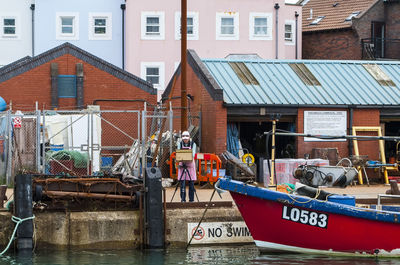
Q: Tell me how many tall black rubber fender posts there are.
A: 2